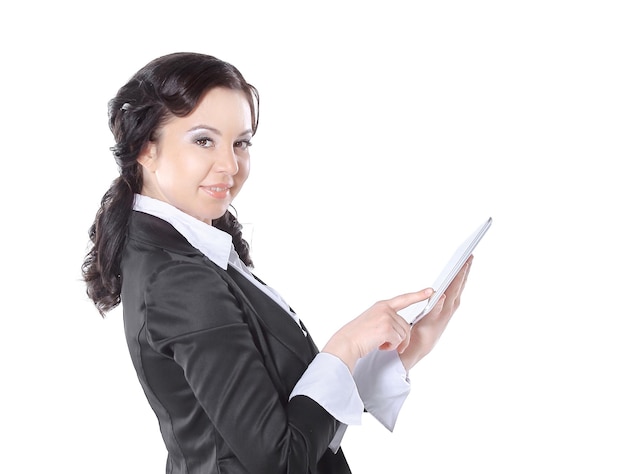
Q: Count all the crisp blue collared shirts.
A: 0